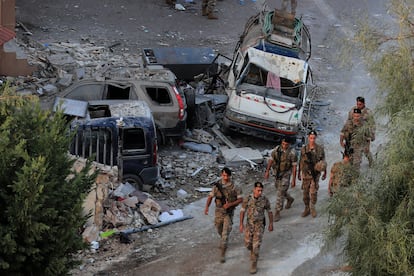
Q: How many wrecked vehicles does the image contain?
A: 3